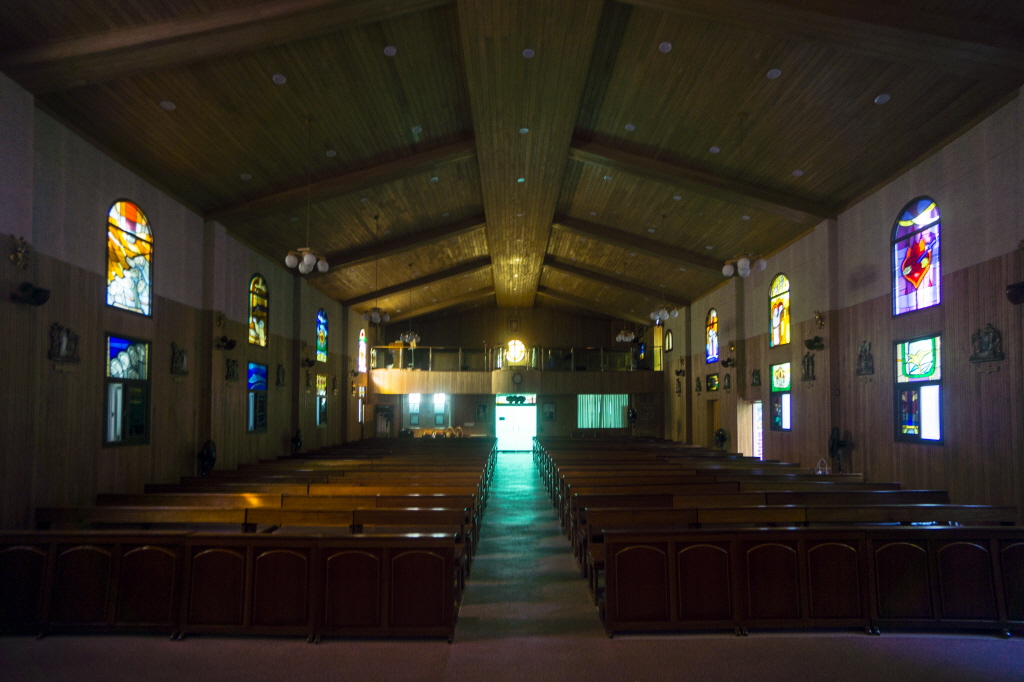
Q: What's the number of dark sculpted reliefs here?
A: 14